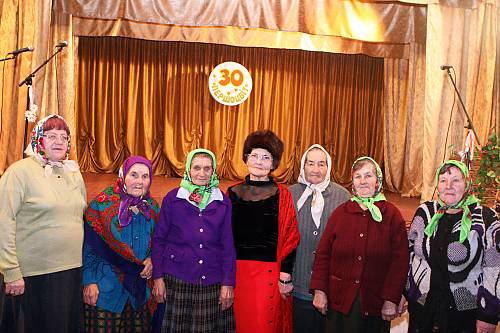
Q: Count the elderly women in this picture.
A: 7